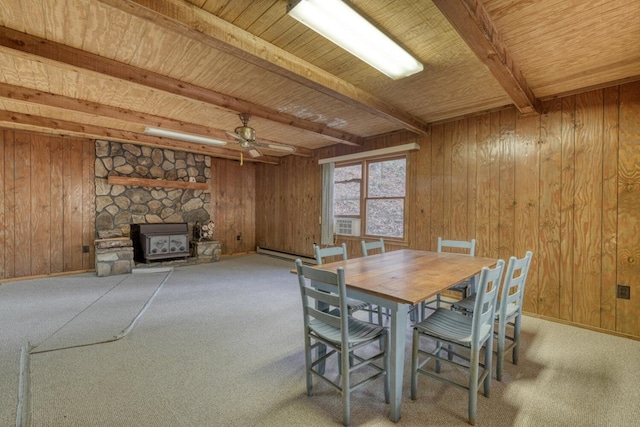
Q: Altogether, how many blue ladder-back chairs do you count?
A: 6